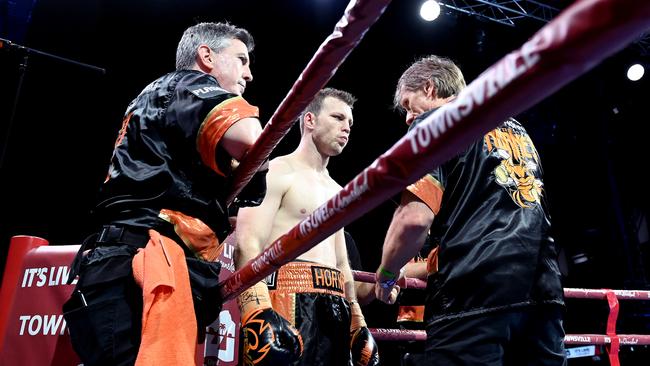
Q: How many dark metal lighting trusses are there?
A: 1